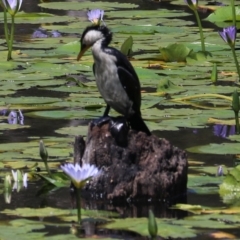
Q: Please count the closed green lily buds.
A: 4